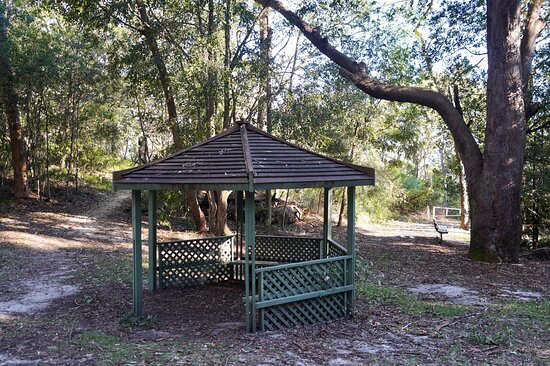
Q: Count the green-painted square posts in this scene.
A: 6